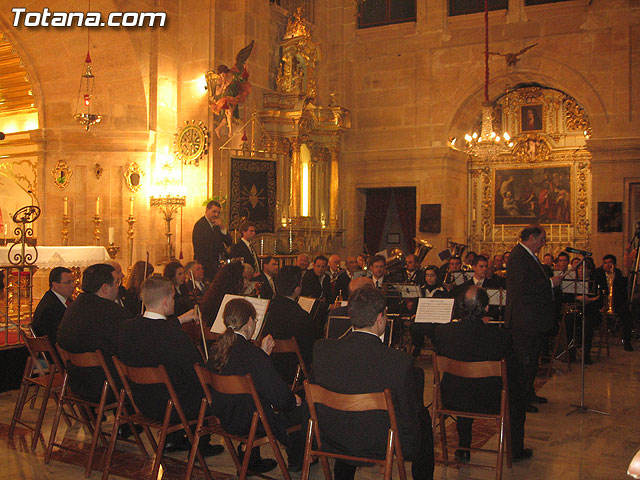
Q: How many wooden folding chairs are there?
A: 7